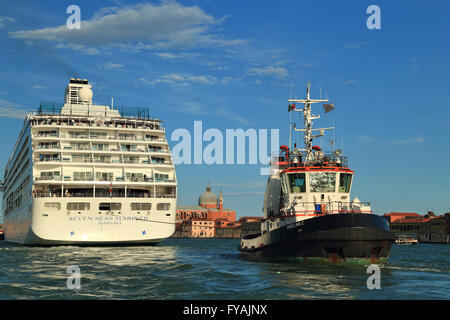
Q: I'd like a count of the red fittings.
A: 2